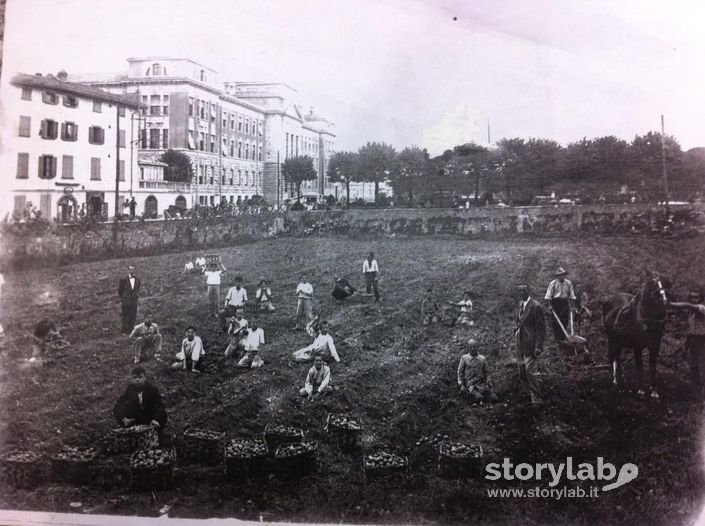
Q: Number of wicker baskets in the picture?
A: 11